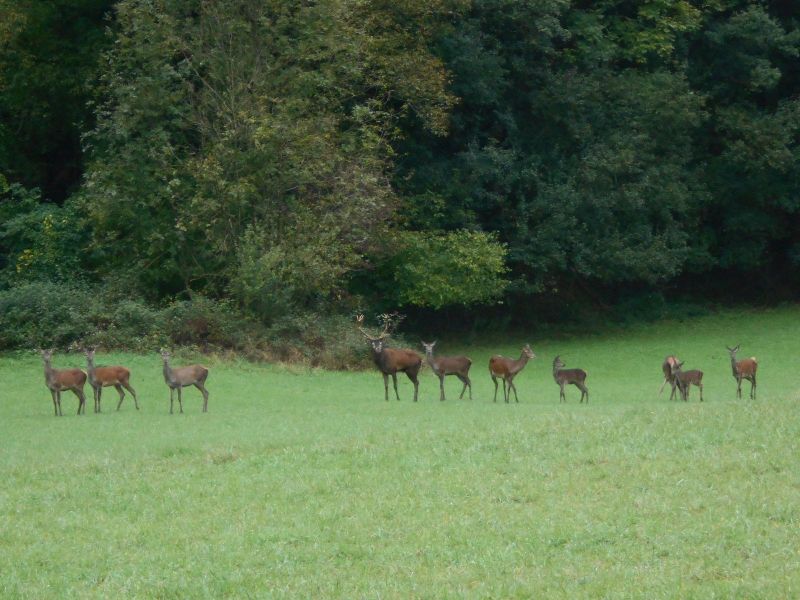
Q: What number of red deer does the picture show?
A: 10